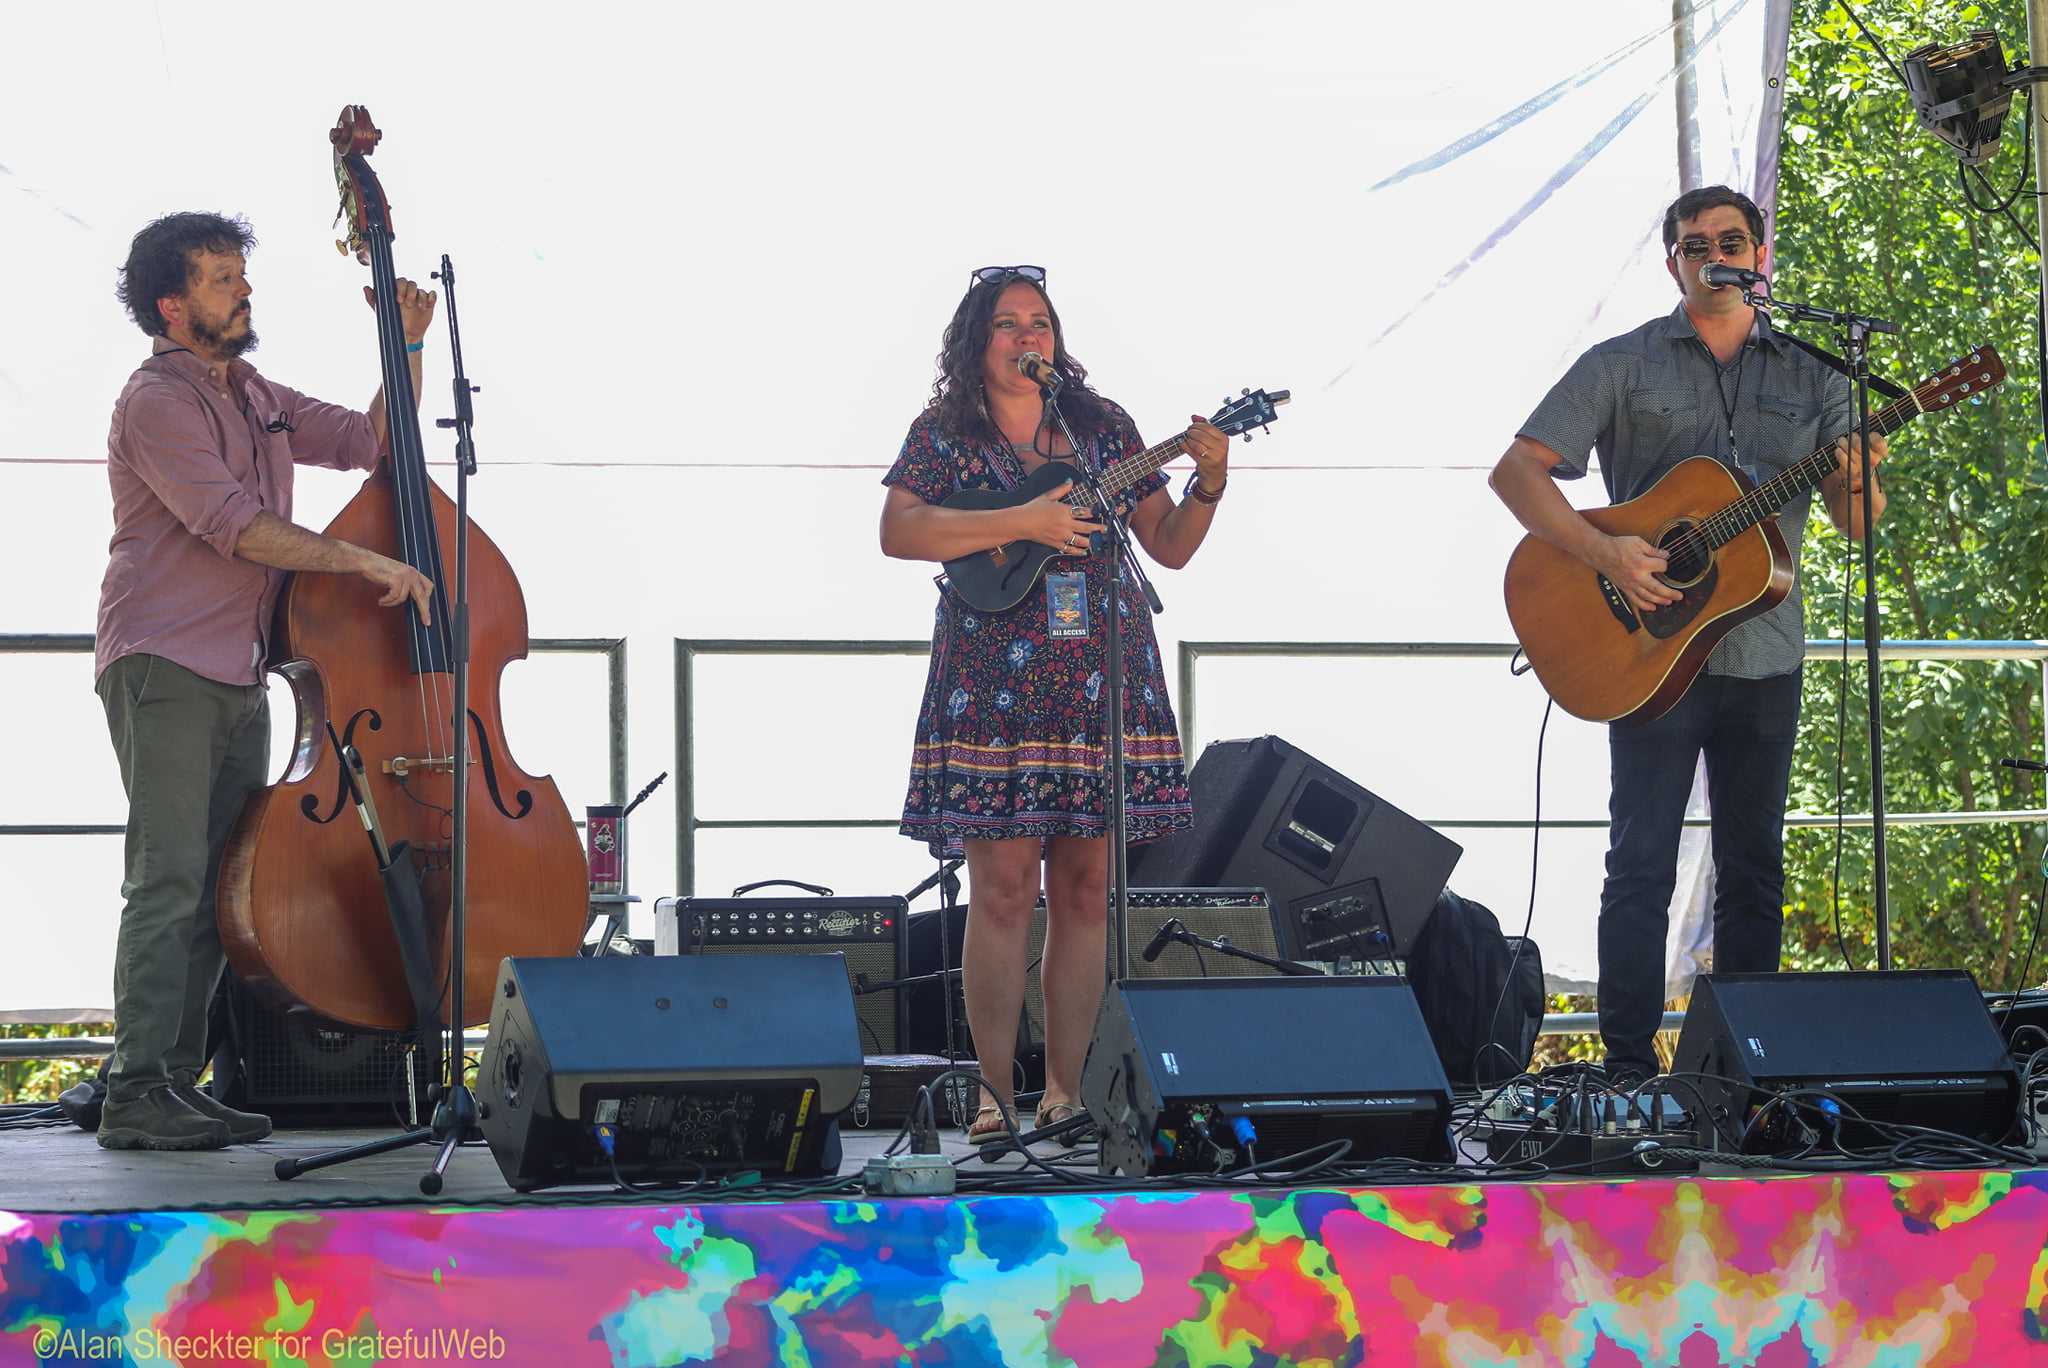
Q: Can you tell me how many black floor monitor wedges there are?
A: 3